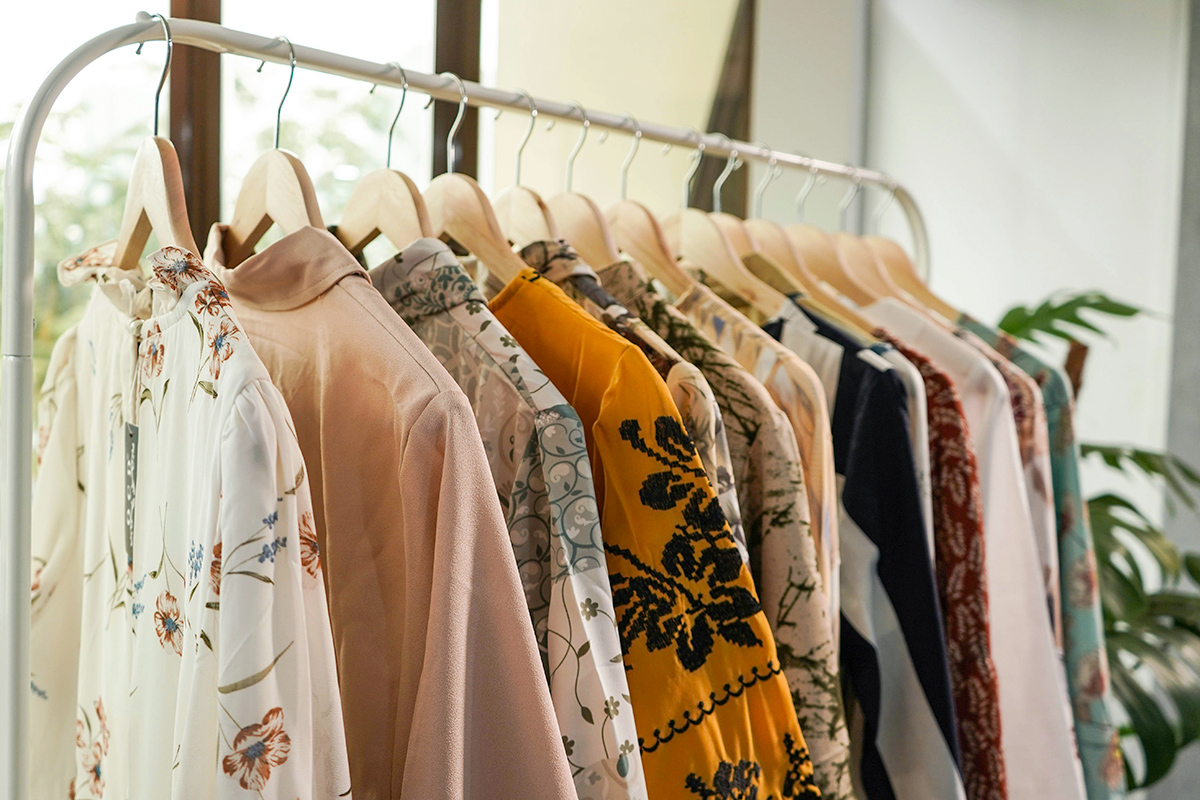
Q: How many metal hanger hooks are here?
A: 13